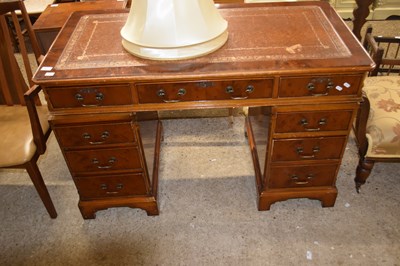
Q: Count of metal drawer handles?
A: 10